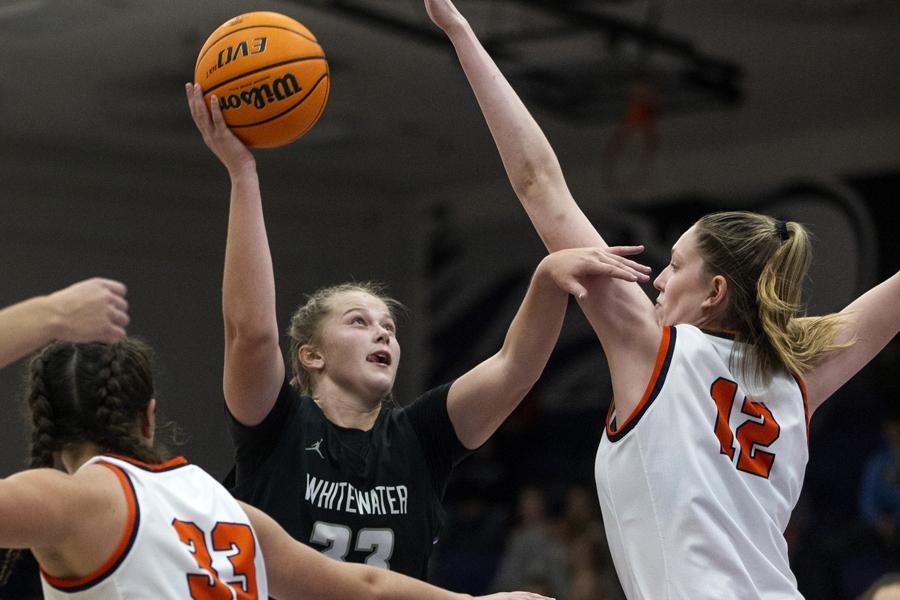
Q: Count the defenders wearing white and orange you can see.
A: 2